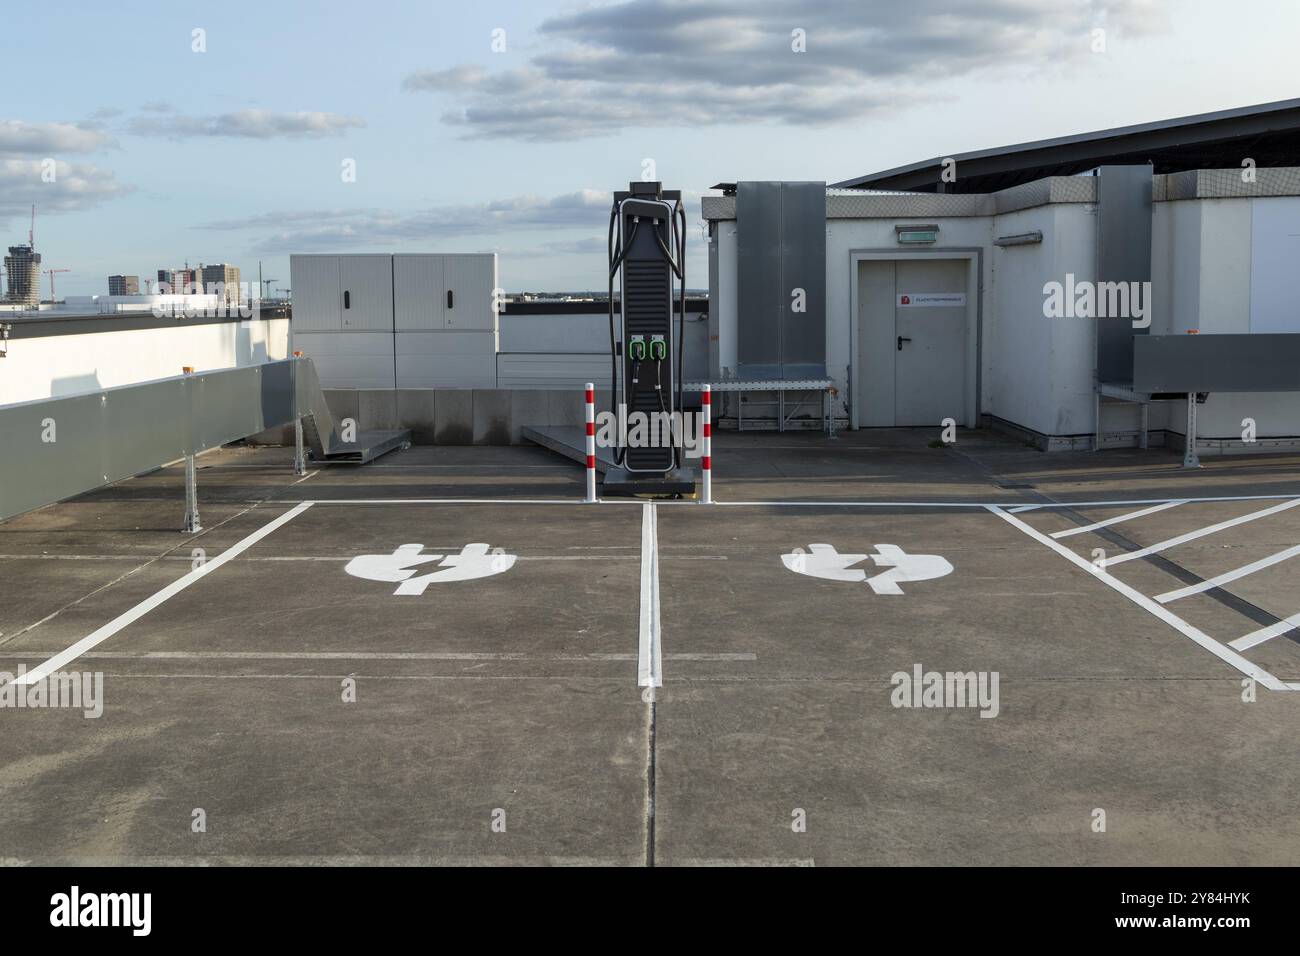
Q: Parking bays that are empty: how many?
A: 2